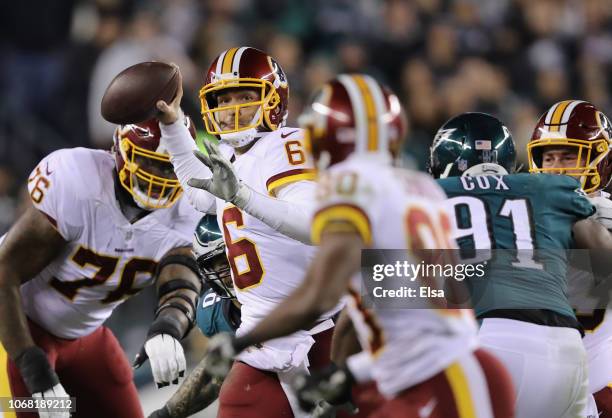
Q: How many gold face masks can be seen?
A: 3